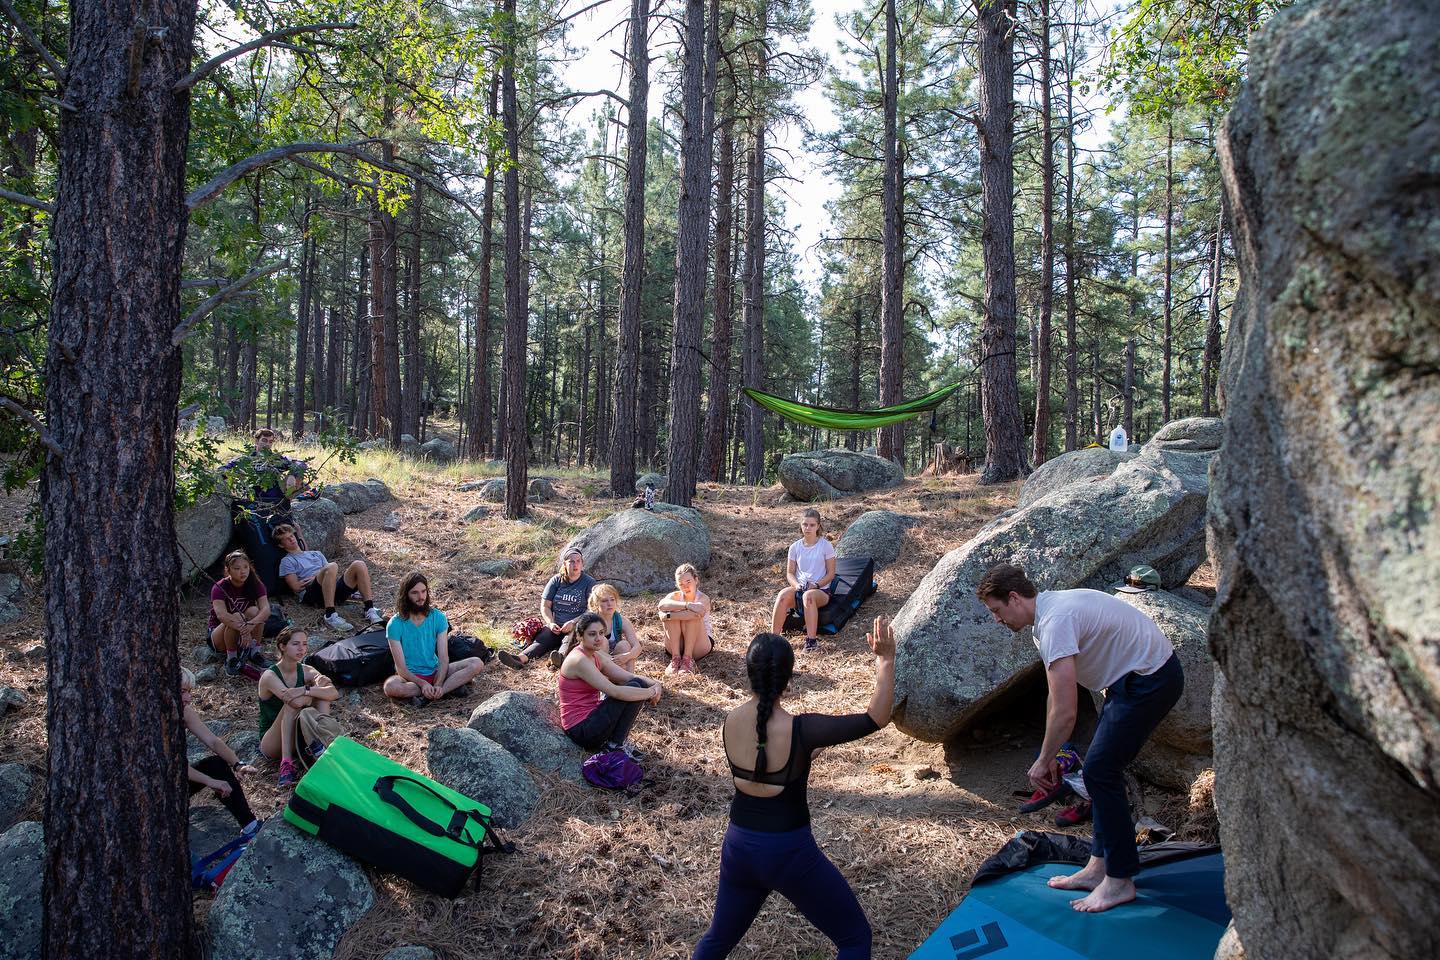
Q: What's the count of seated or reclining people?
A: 11